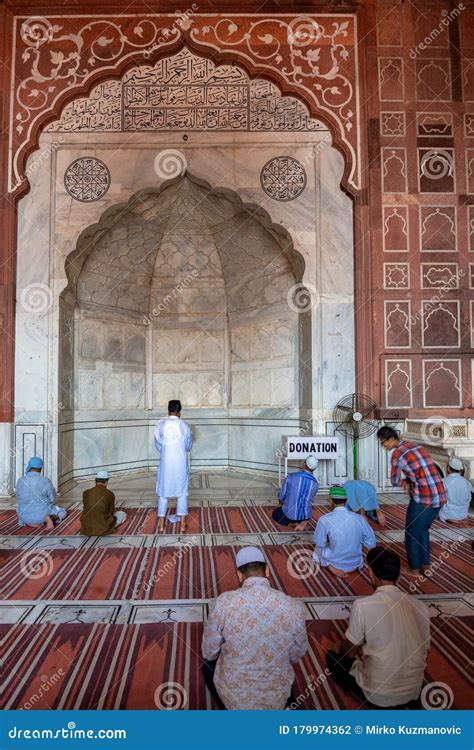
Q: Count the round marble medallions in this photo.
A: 2